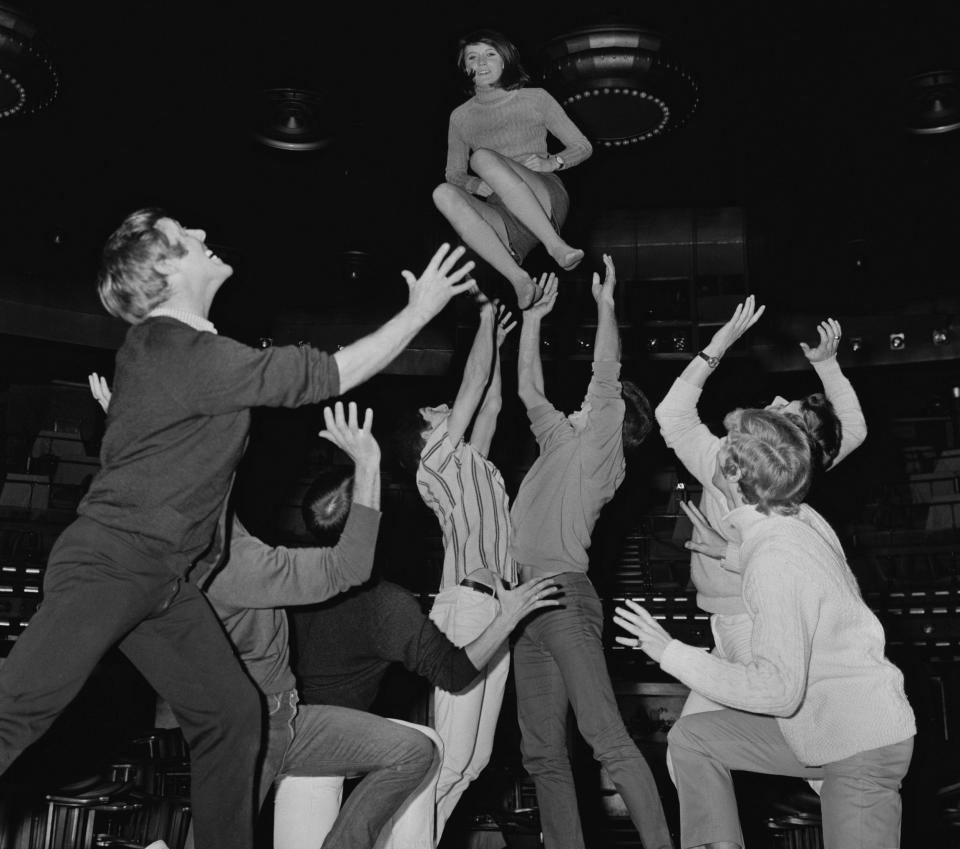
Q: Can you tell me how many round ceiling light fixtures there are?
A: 4